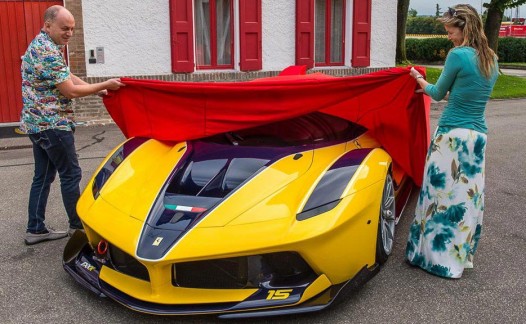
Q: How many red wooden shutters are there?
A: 4